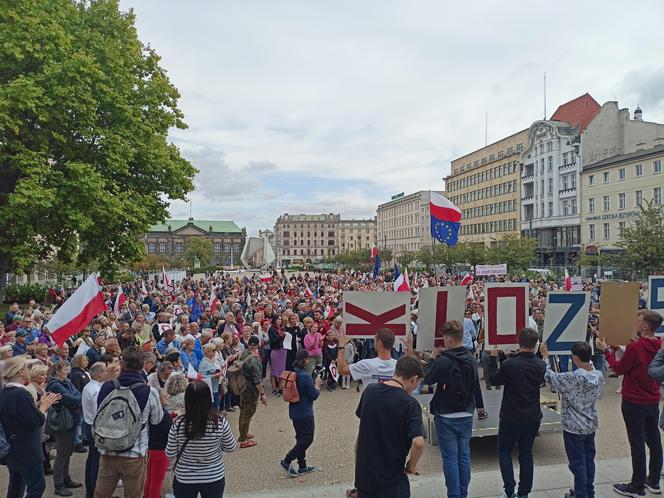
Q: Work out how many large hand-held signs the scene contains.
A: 6